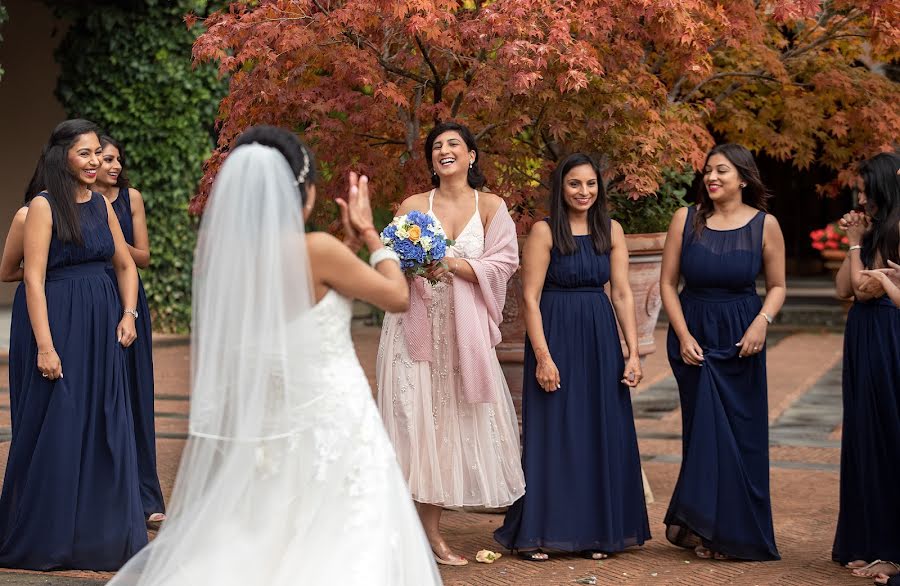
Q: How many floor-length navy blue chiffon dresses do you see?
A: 6